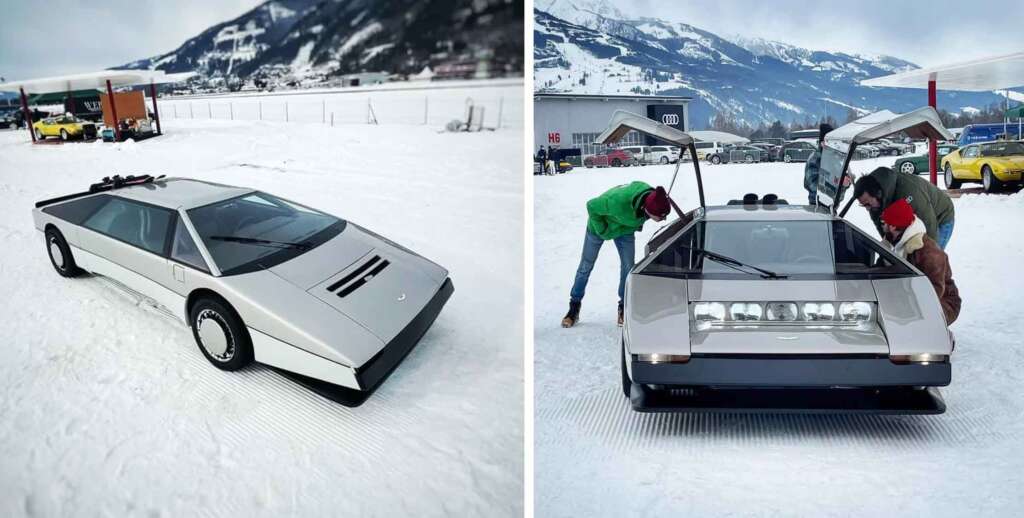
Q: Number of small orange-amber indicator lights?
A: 2